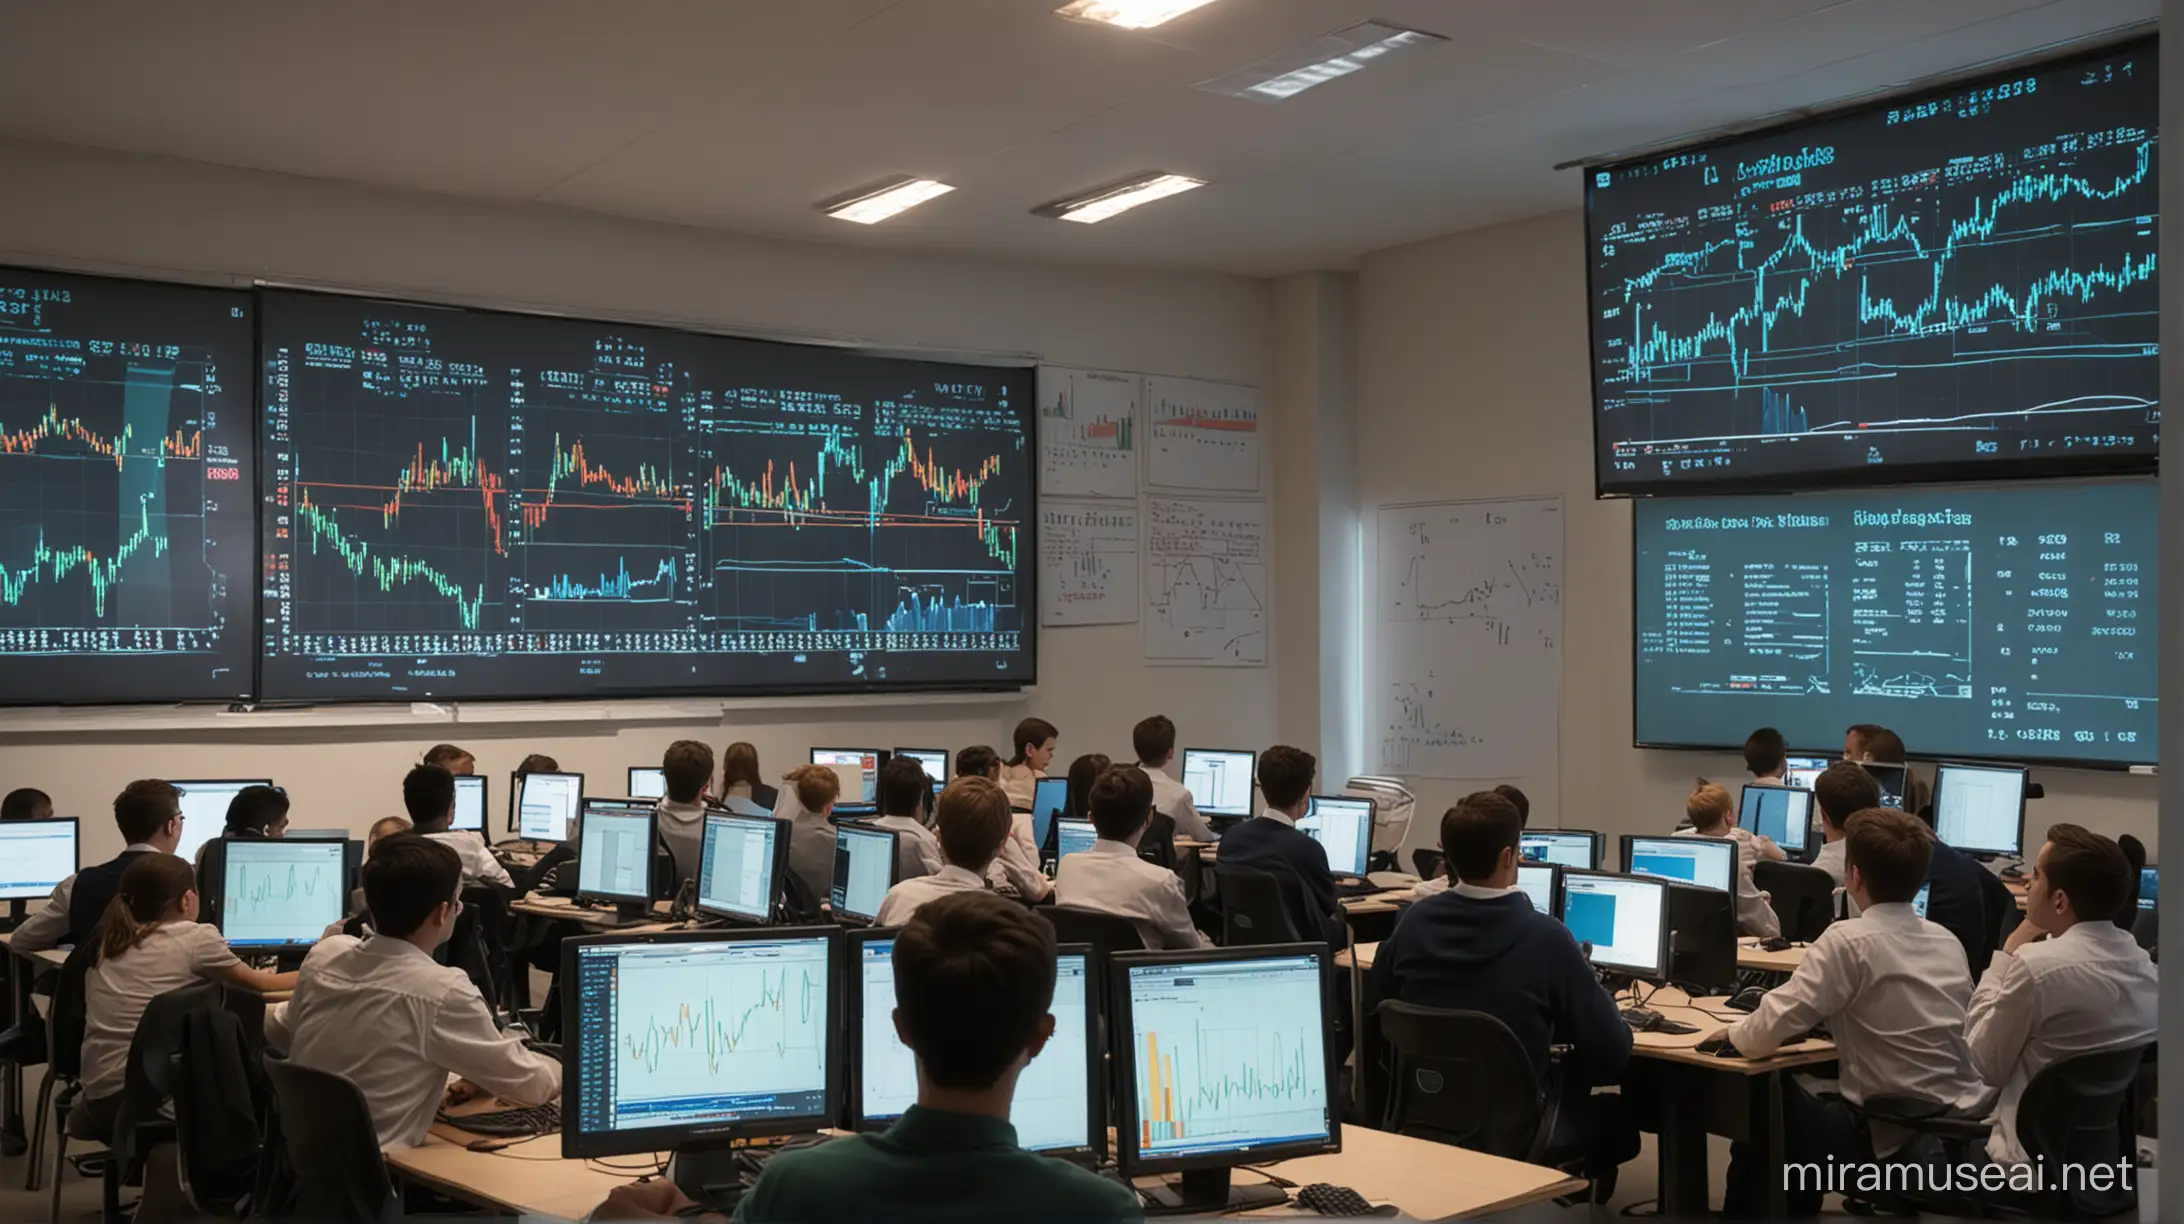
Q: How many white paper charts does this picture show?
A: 5